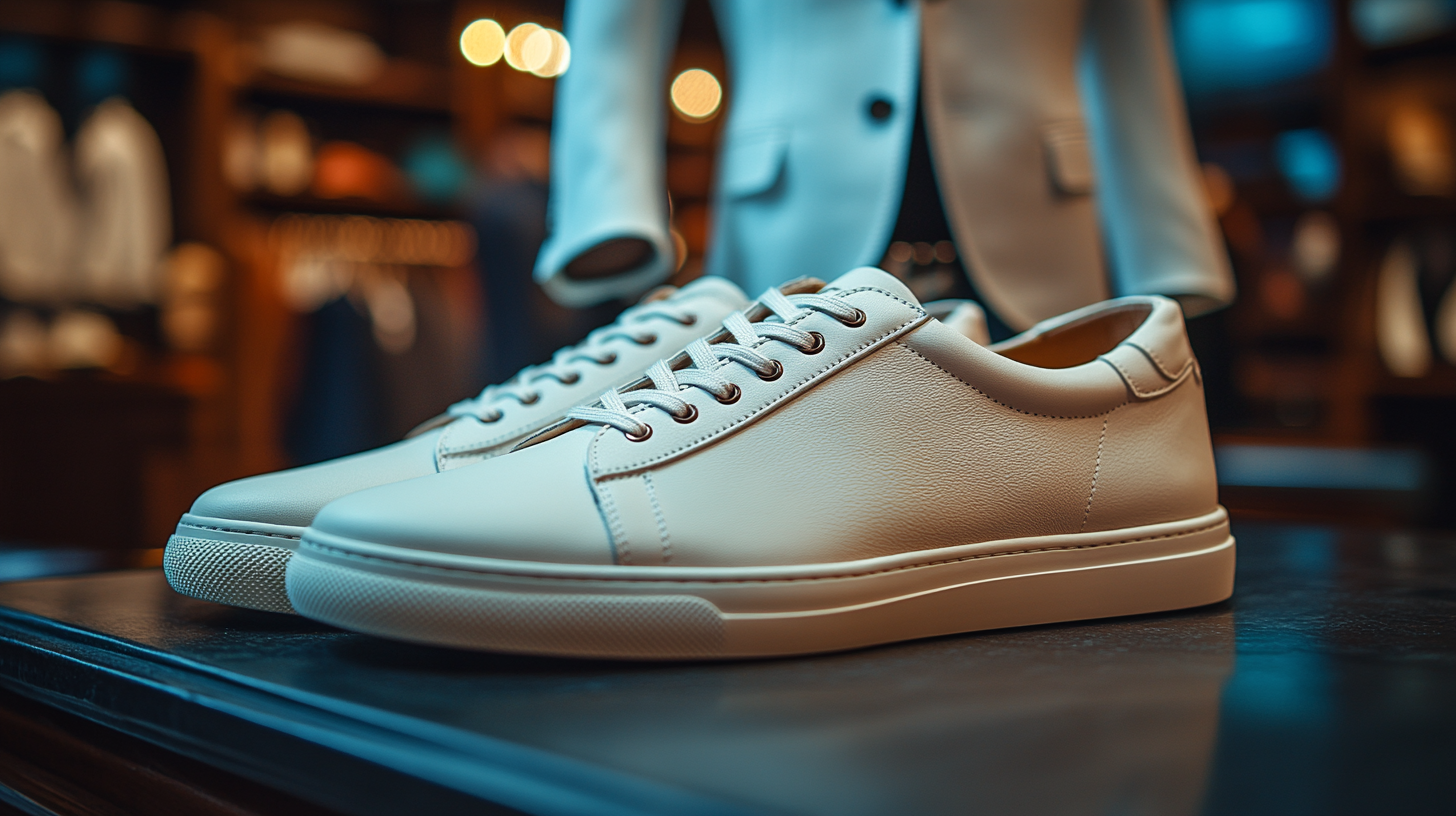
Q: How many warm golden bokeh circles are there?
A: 4